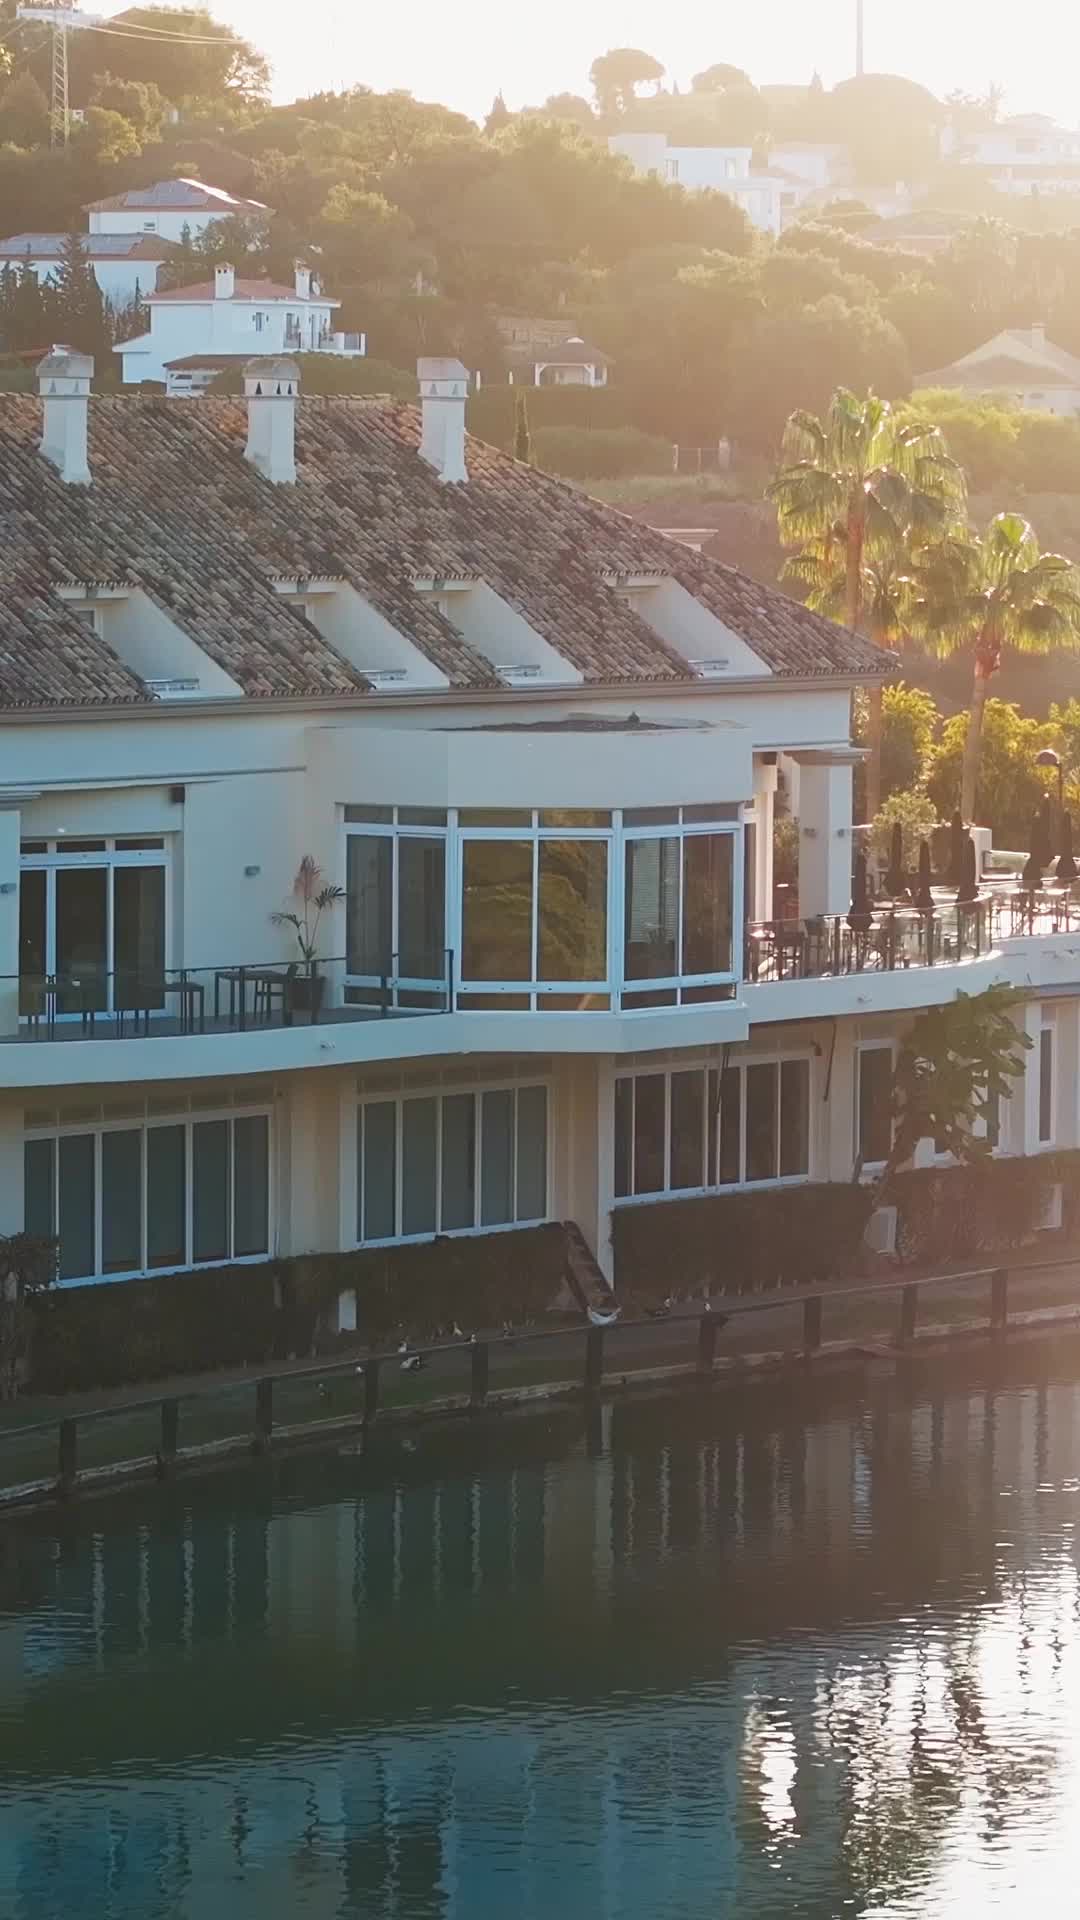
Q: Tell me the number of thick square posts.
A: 10